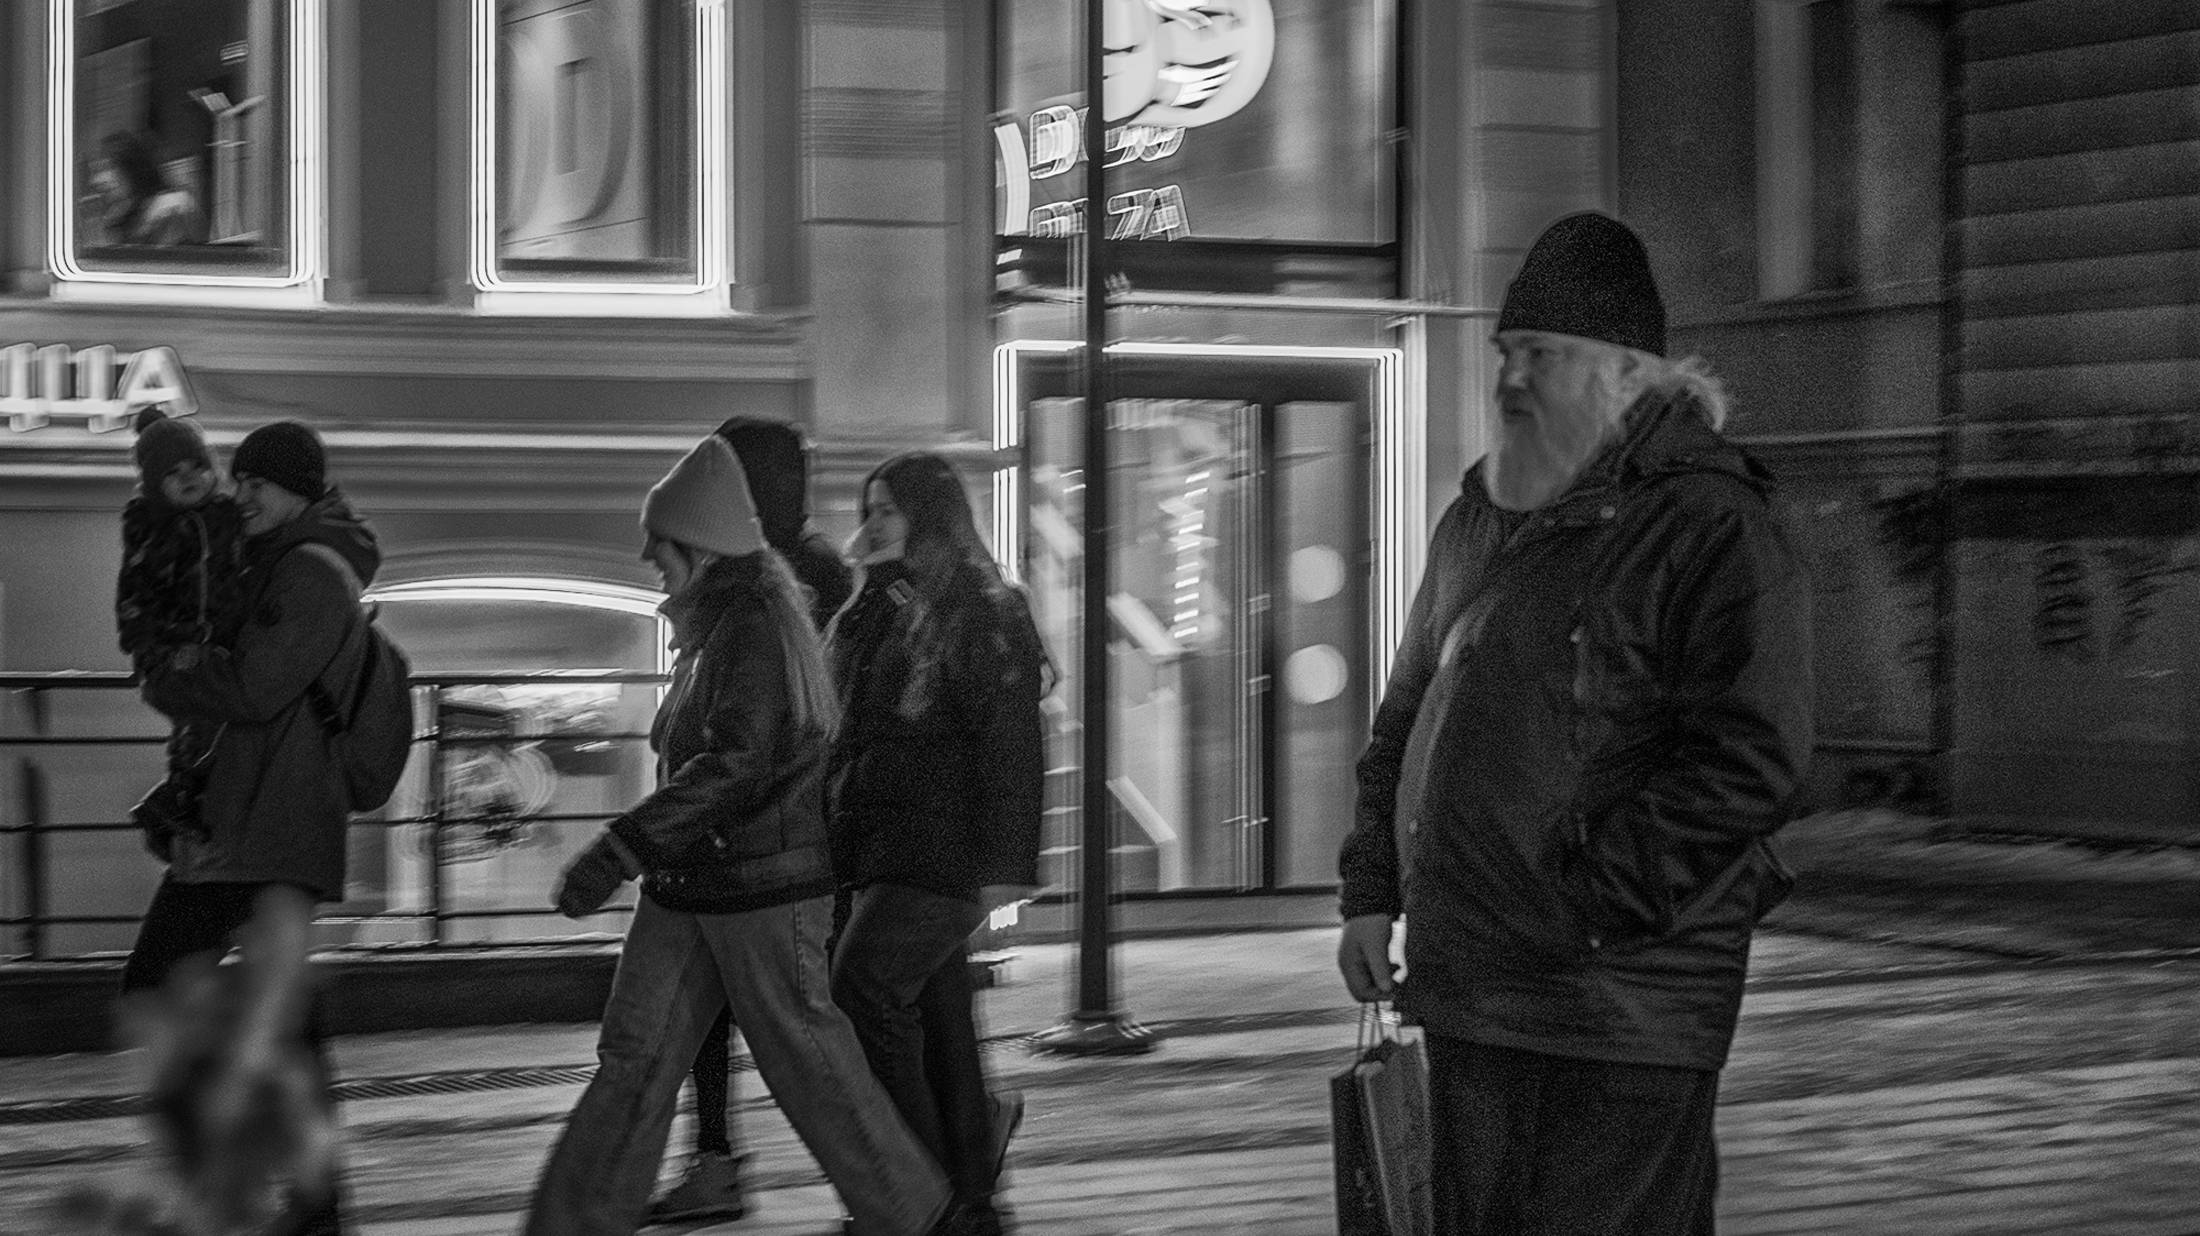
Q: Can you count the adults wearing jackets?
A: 5